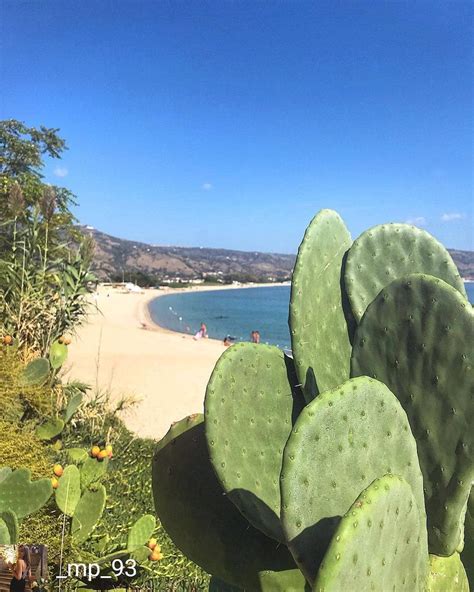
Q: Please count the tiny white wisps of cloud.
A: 4